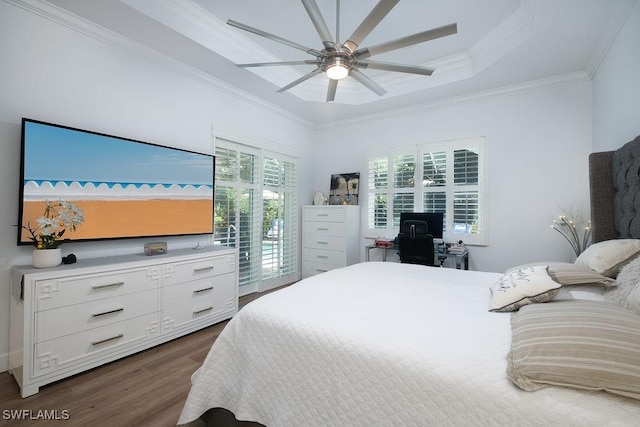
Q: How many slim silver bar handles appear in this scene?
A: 11